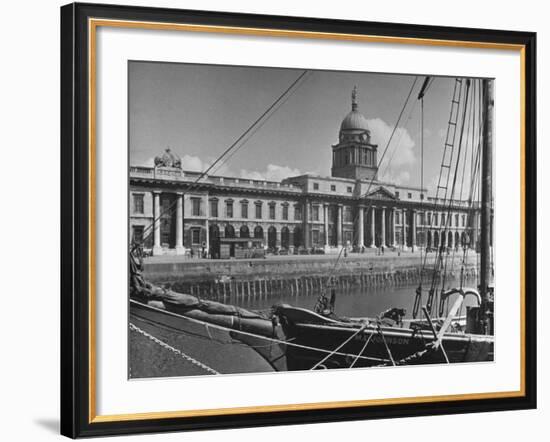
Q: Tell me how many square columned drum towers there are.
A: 1